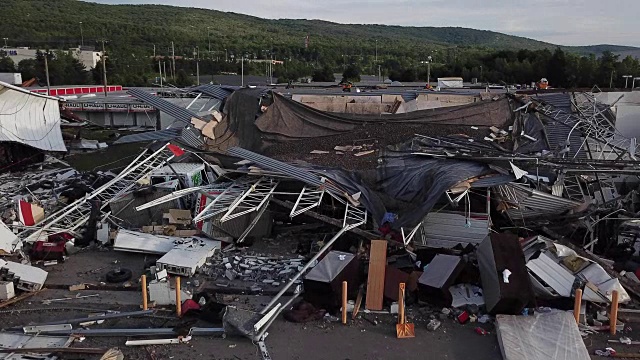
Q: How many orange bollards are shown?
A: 6